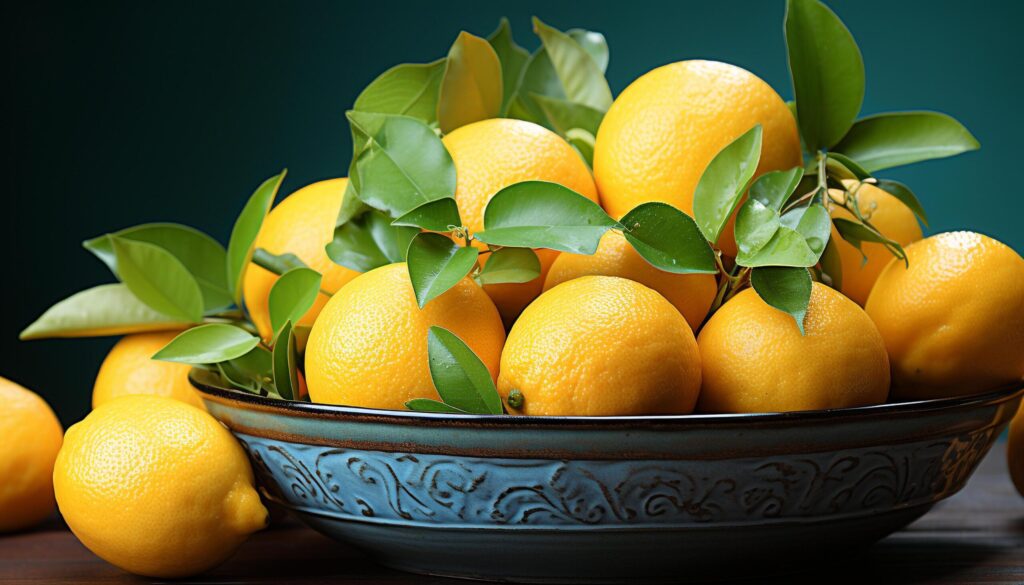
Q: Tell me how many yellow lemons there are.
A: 13